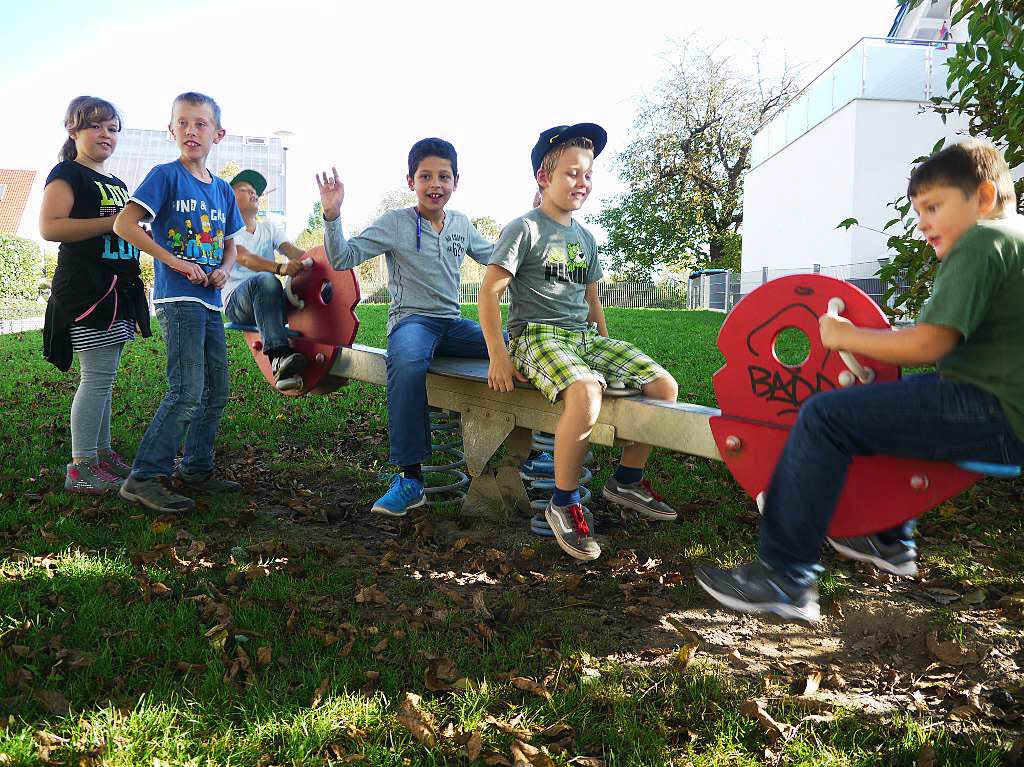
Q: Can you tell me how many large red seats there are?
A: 2